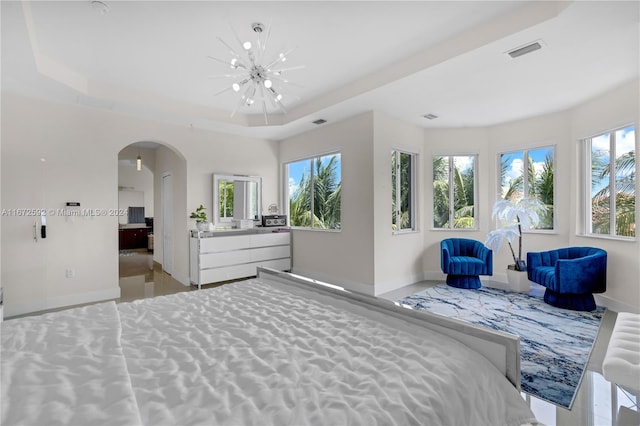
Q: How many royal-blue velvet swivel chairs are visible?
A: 2